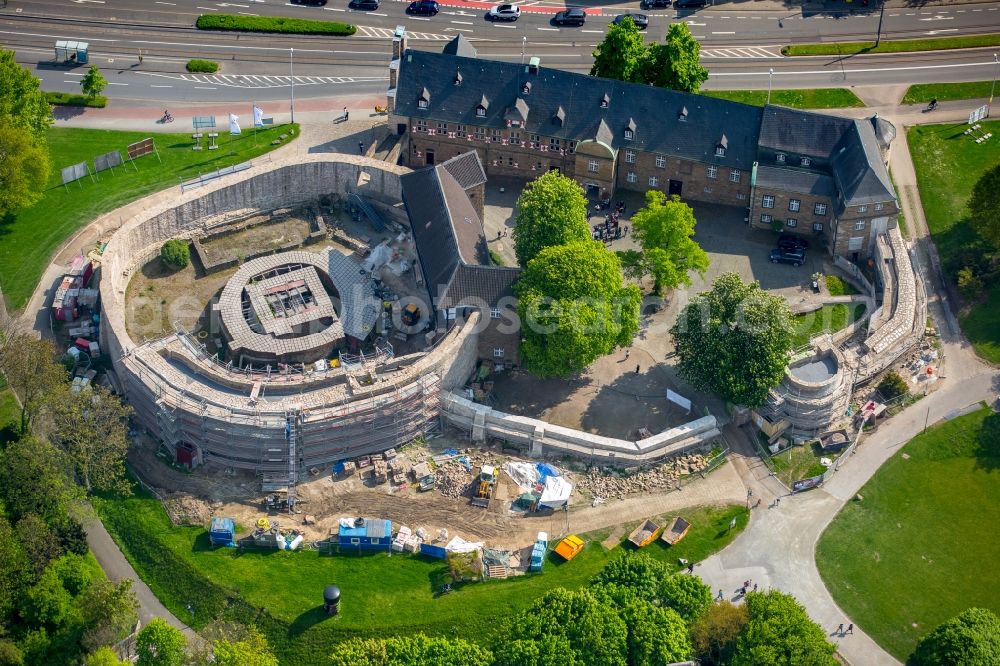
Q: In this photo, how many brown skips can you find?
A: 2